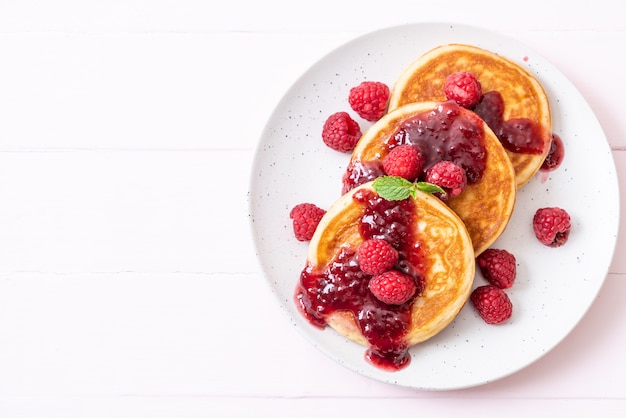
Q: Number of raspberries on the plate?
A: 11